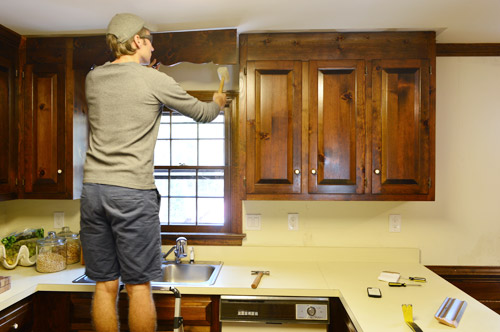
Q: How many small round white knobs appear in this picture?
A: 5